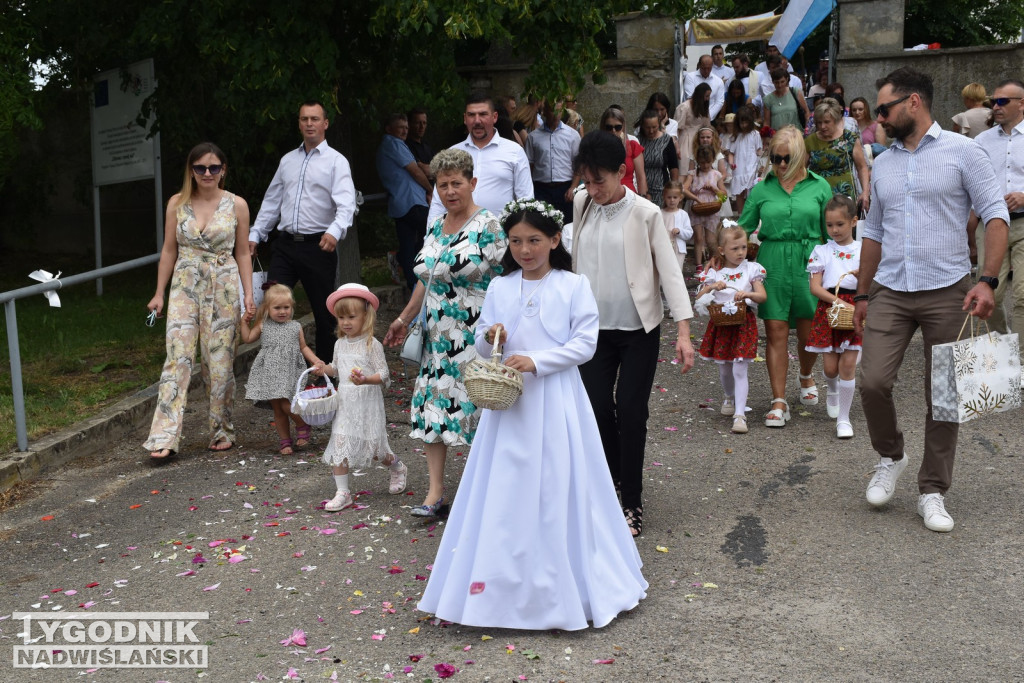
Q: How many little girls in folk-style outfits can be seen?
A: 2